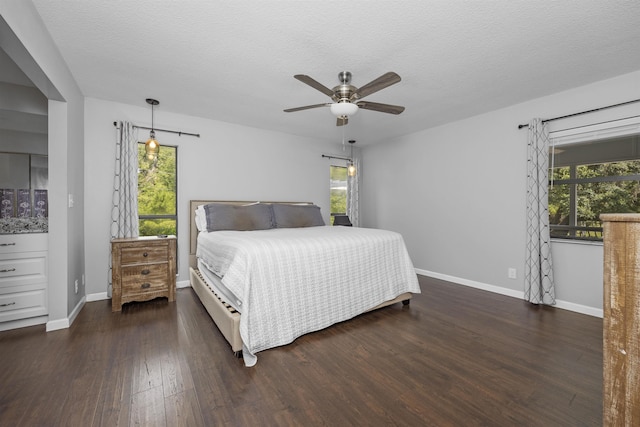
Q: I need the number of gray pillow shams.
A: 2